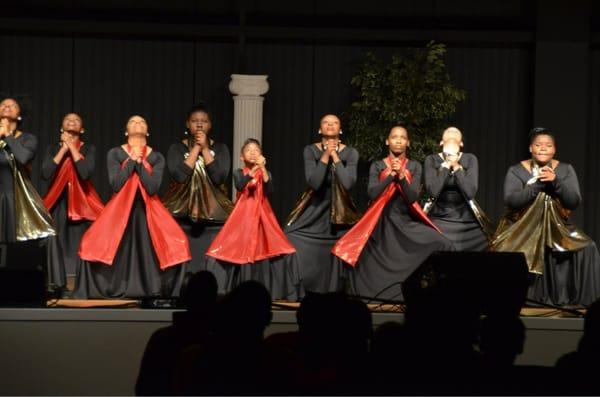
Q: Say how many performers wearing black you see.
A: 9